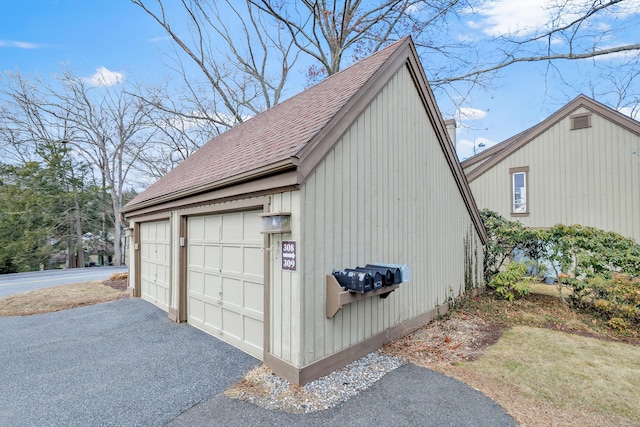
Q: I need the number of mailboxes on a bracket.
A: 5